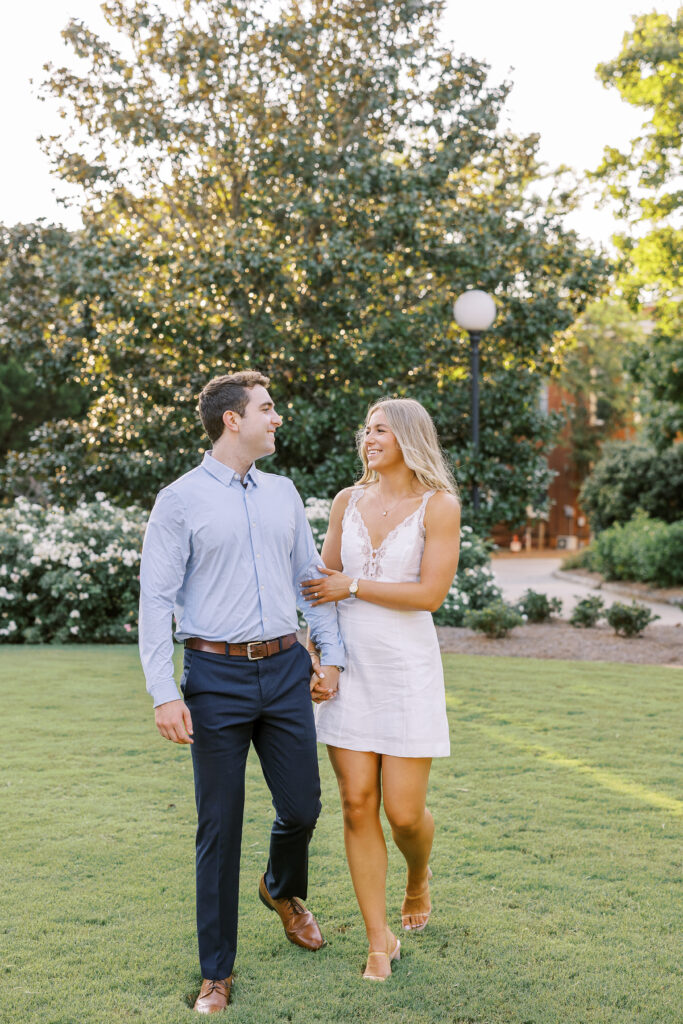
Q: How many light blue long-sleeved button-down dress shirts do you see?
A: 1